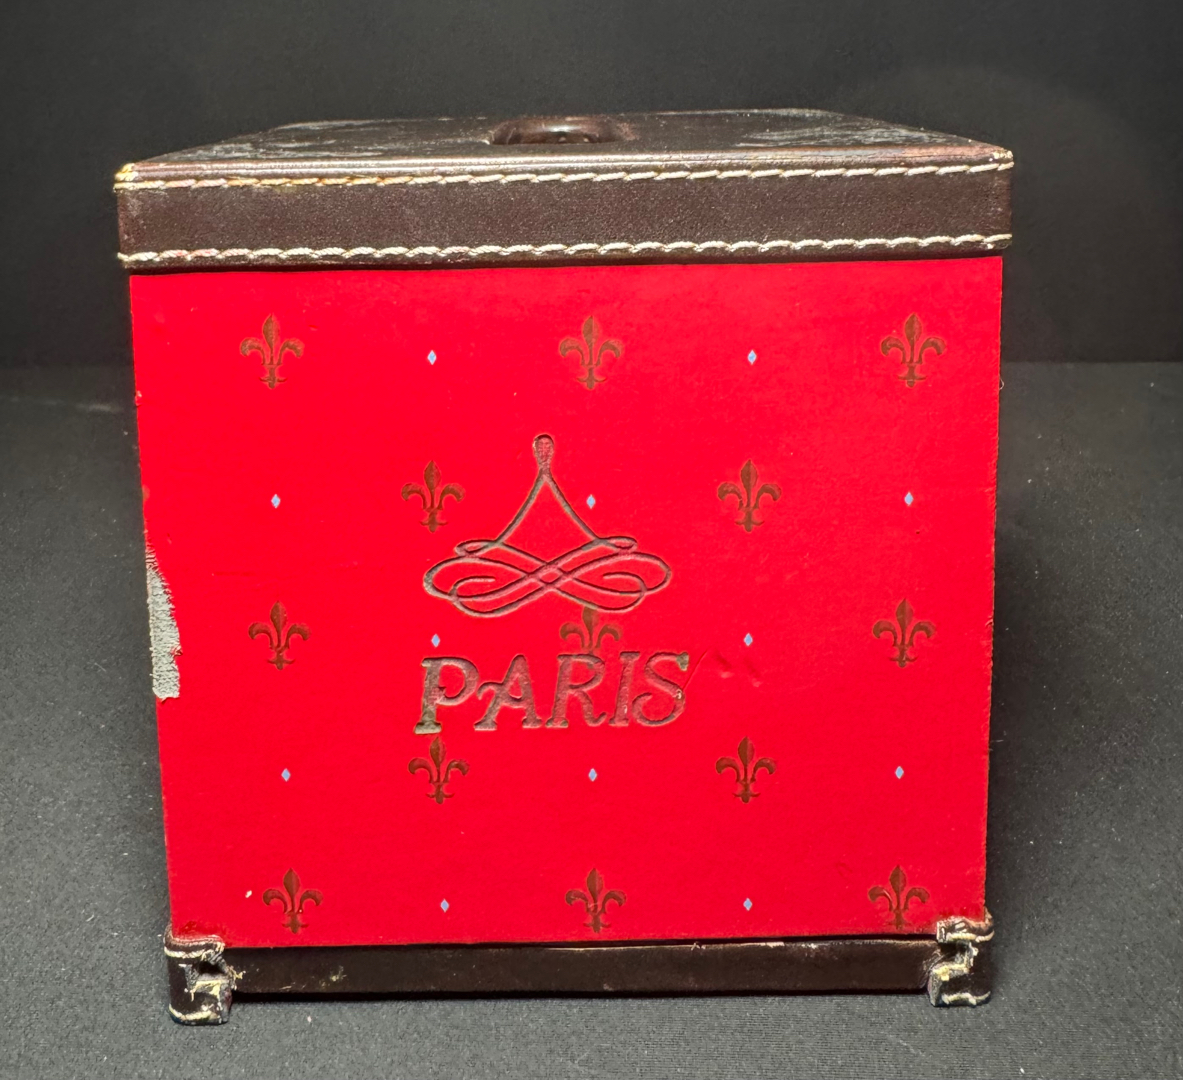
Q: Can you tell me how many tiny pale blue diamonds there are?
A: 12